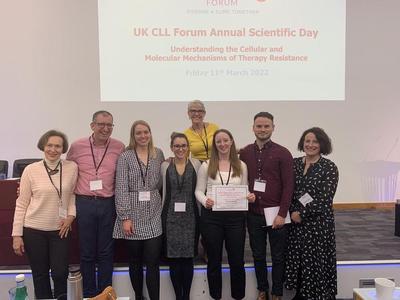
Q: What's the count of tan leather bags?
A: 1